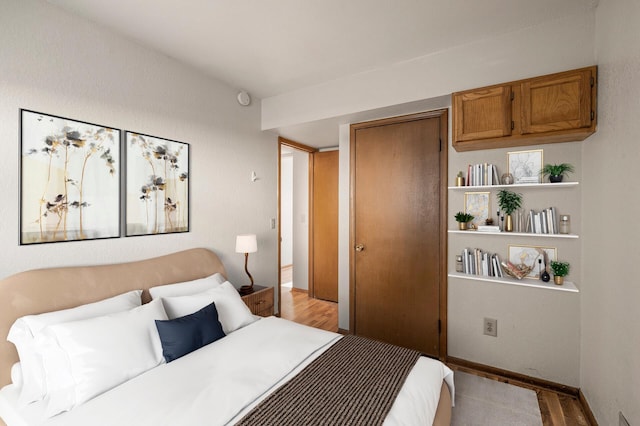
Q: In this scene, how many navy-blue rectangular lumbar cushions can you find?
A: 1